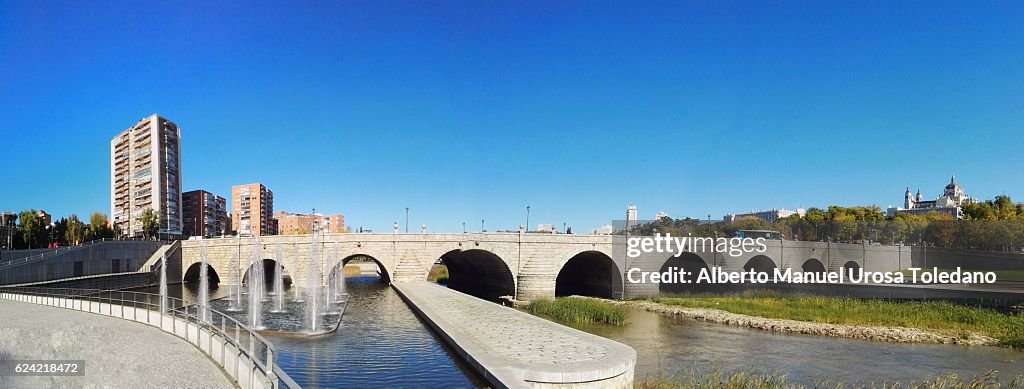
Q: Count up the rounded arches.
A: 9